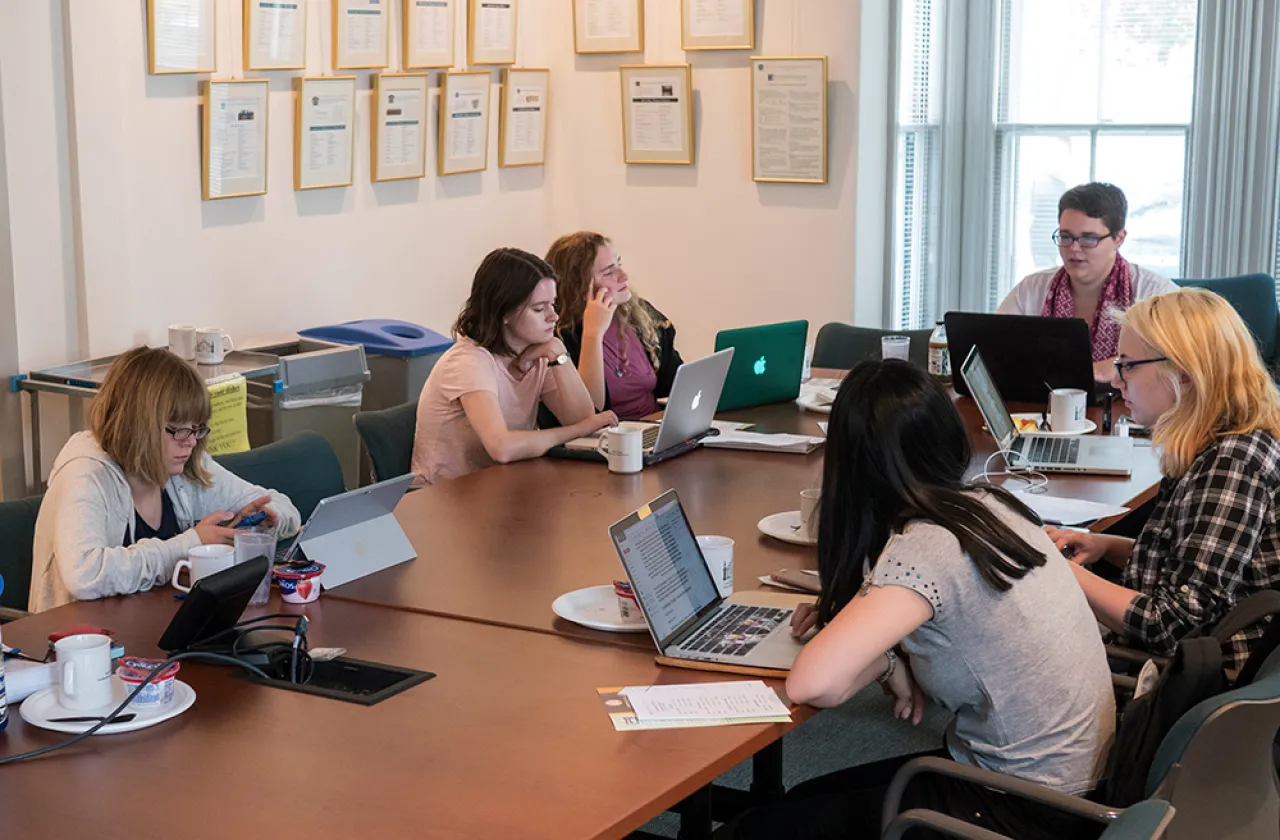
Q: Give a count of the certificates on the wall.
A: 14